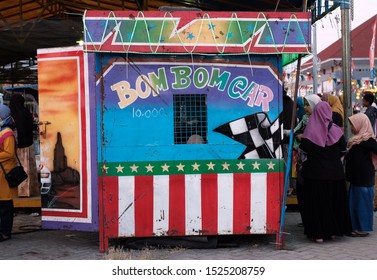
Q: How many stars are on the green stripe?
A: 12